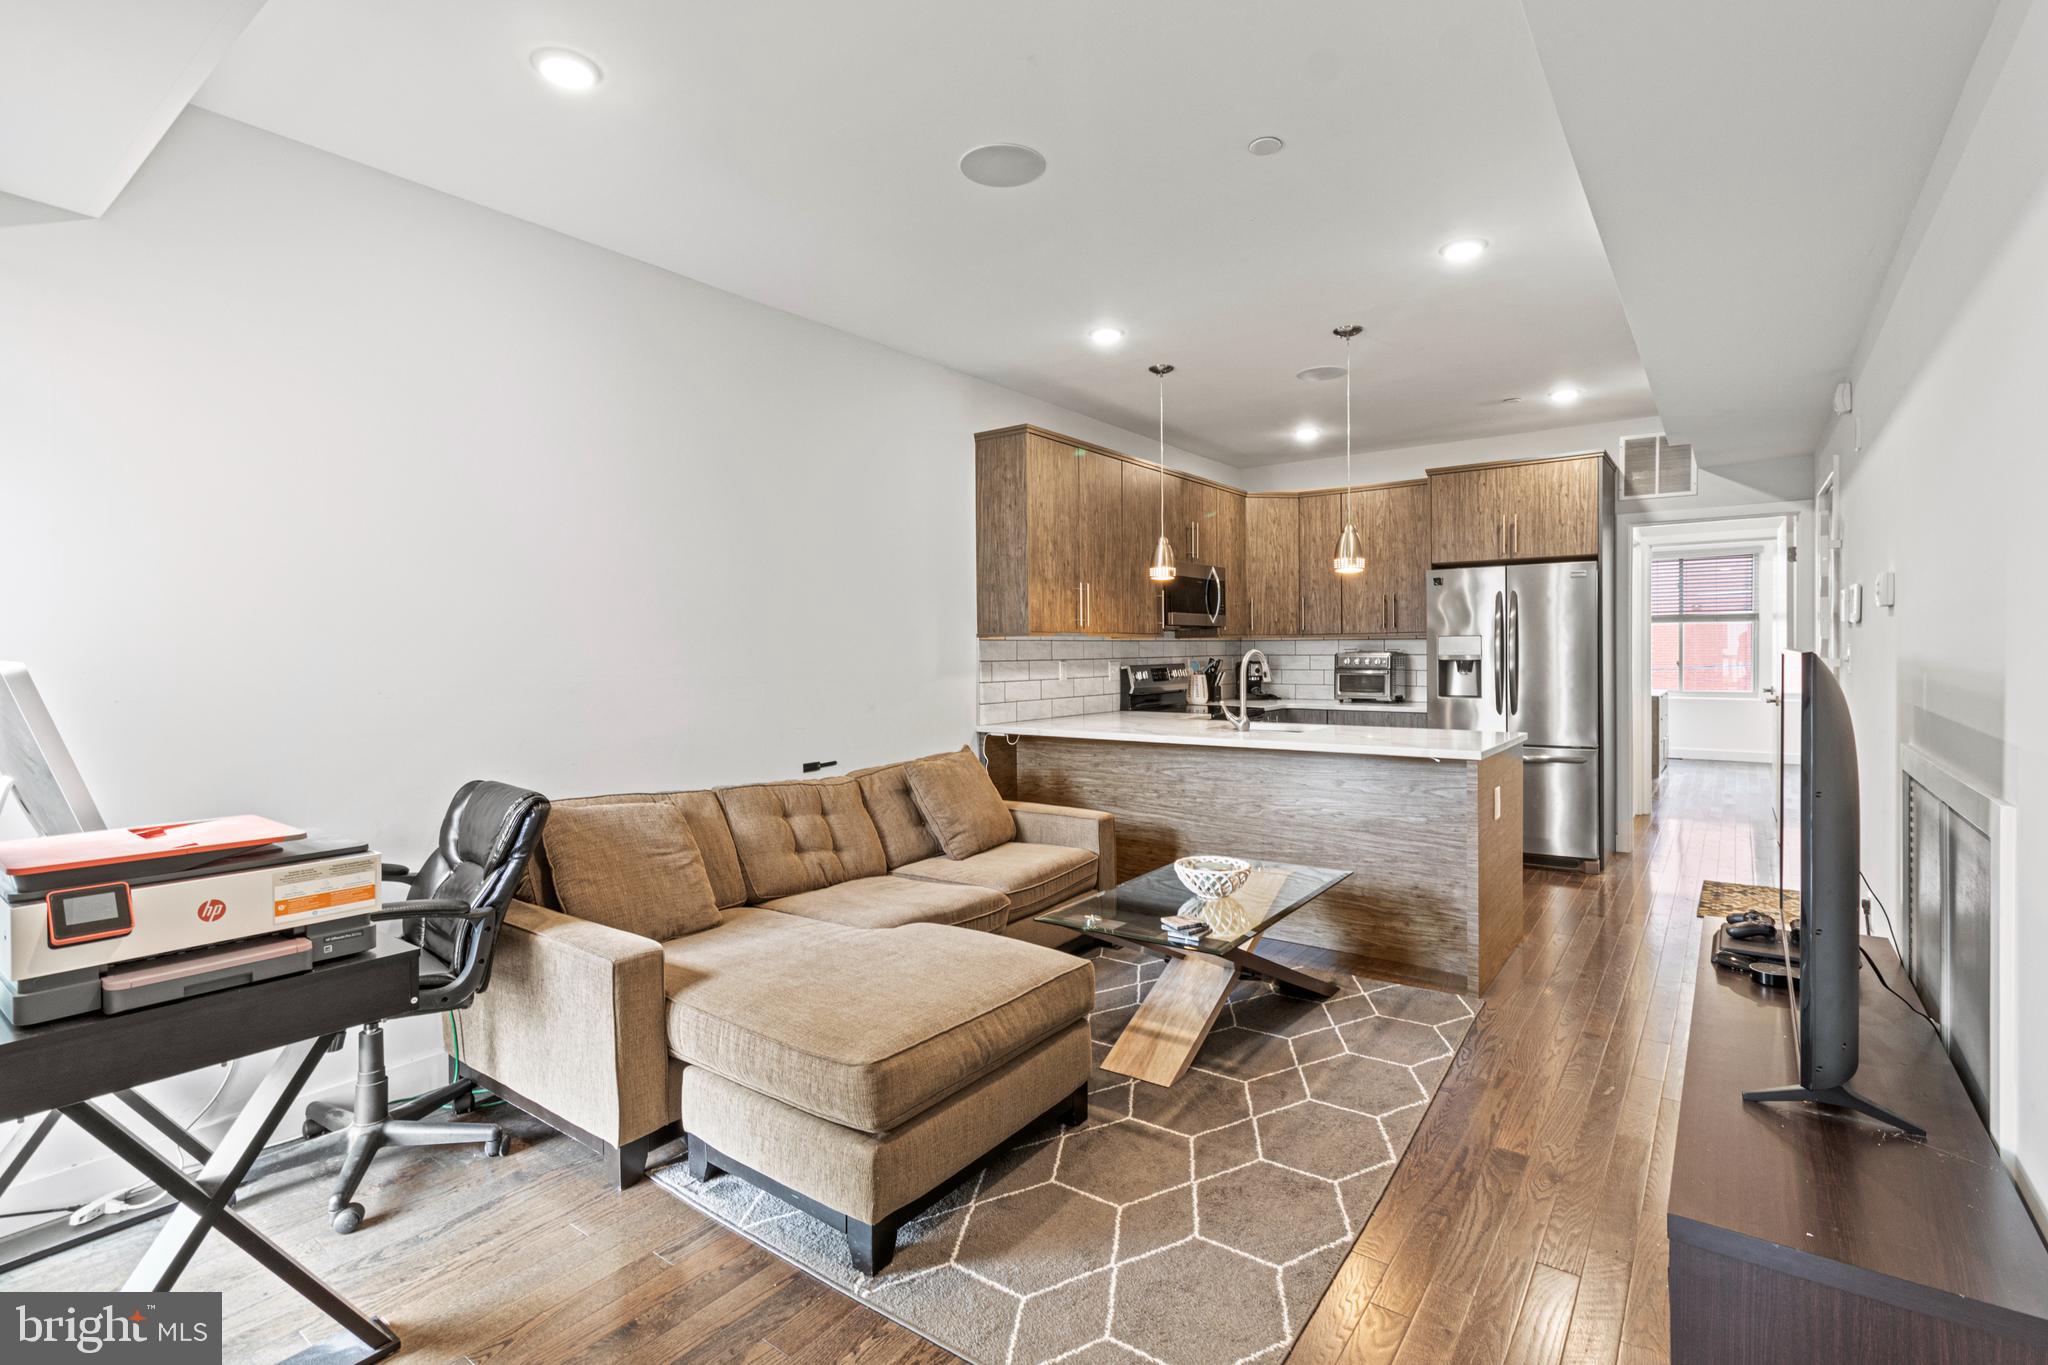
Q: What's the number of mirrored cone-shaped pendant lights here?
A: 2